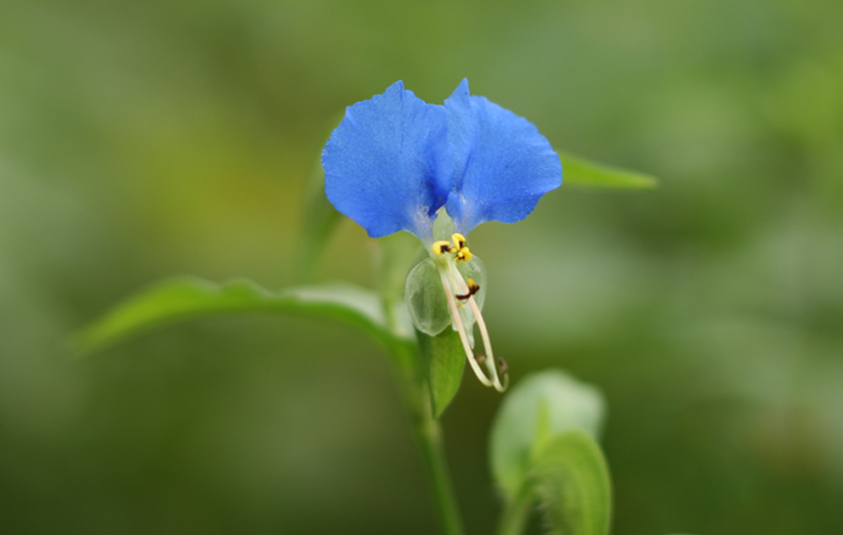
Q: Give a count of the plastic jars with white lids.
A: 0